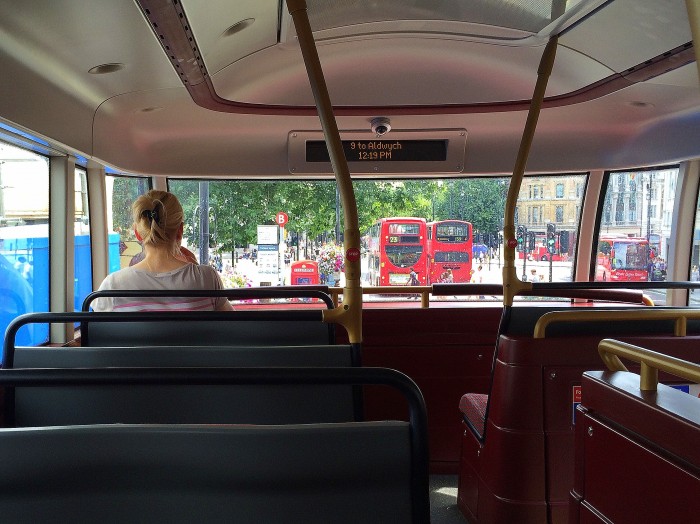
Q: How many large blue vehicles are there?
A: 0